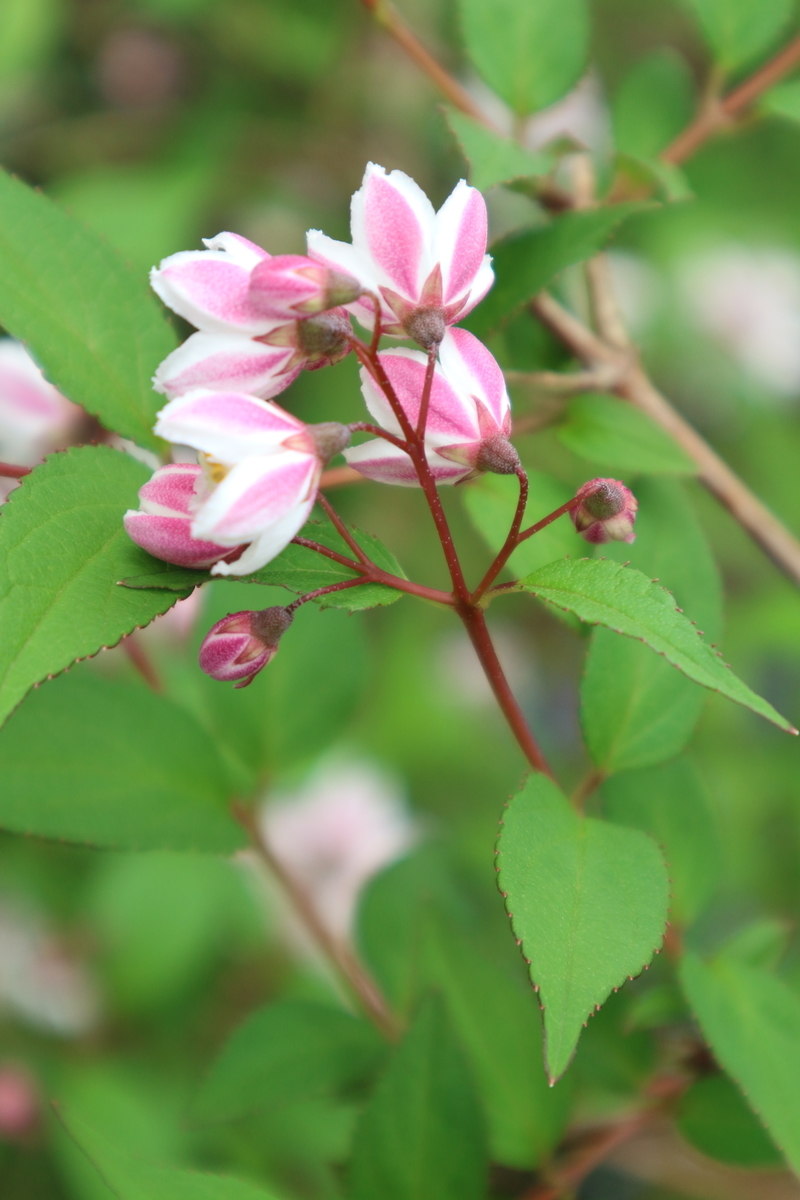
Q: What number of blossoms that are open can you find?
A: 4